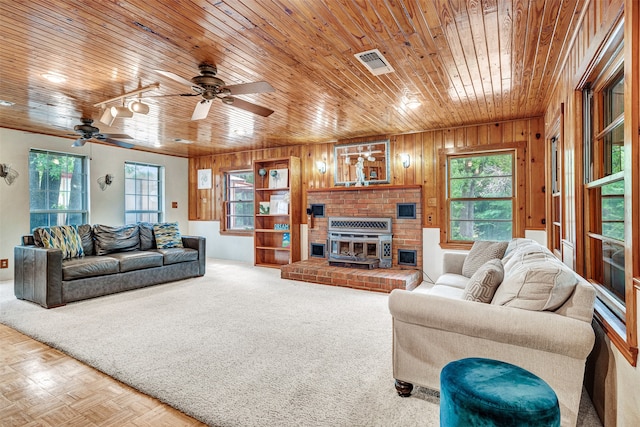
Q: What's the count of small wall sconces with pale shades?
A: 2